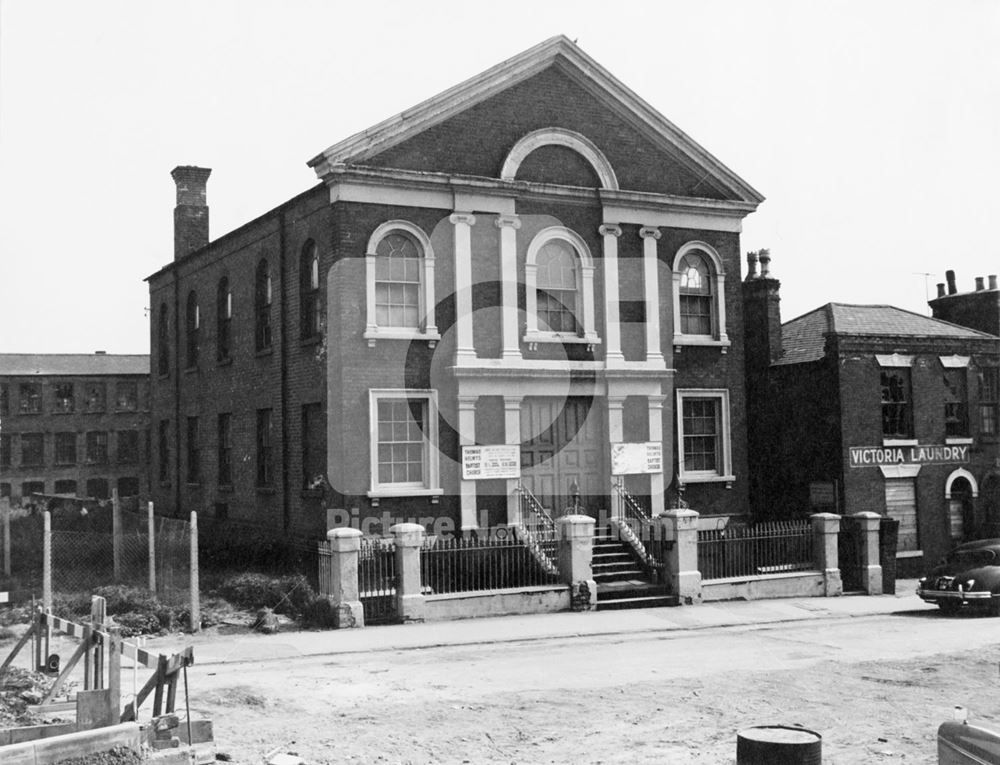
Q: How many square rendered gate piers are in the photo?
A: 6